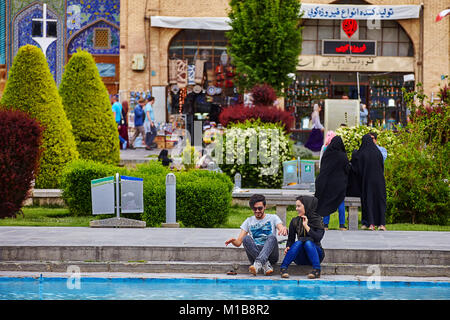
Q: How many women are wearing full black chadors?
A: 2